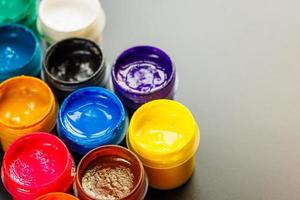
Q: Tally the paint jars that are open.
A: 11